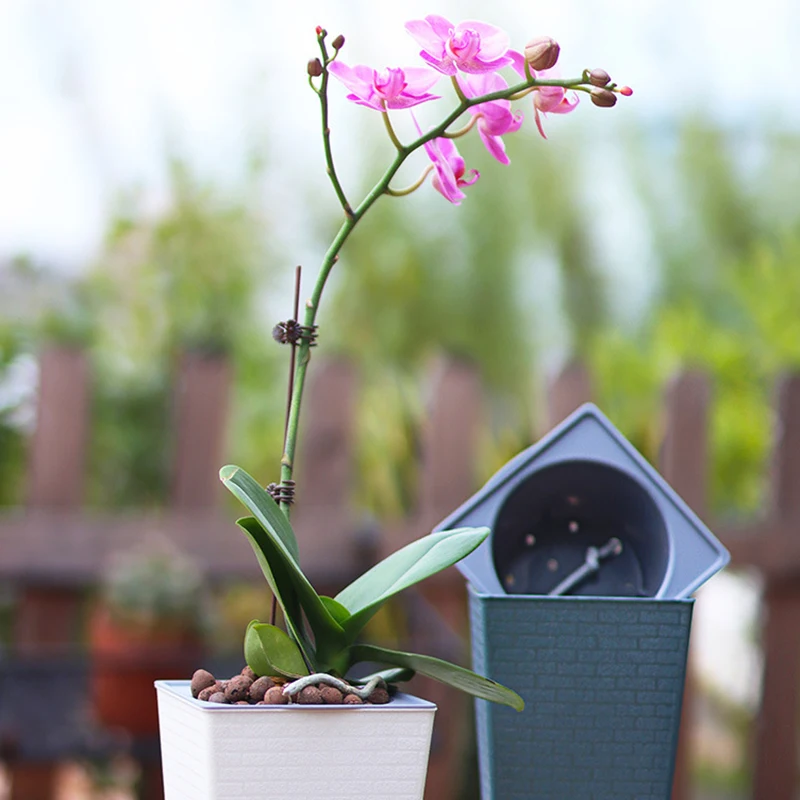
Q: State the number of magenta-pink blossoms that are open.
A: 5